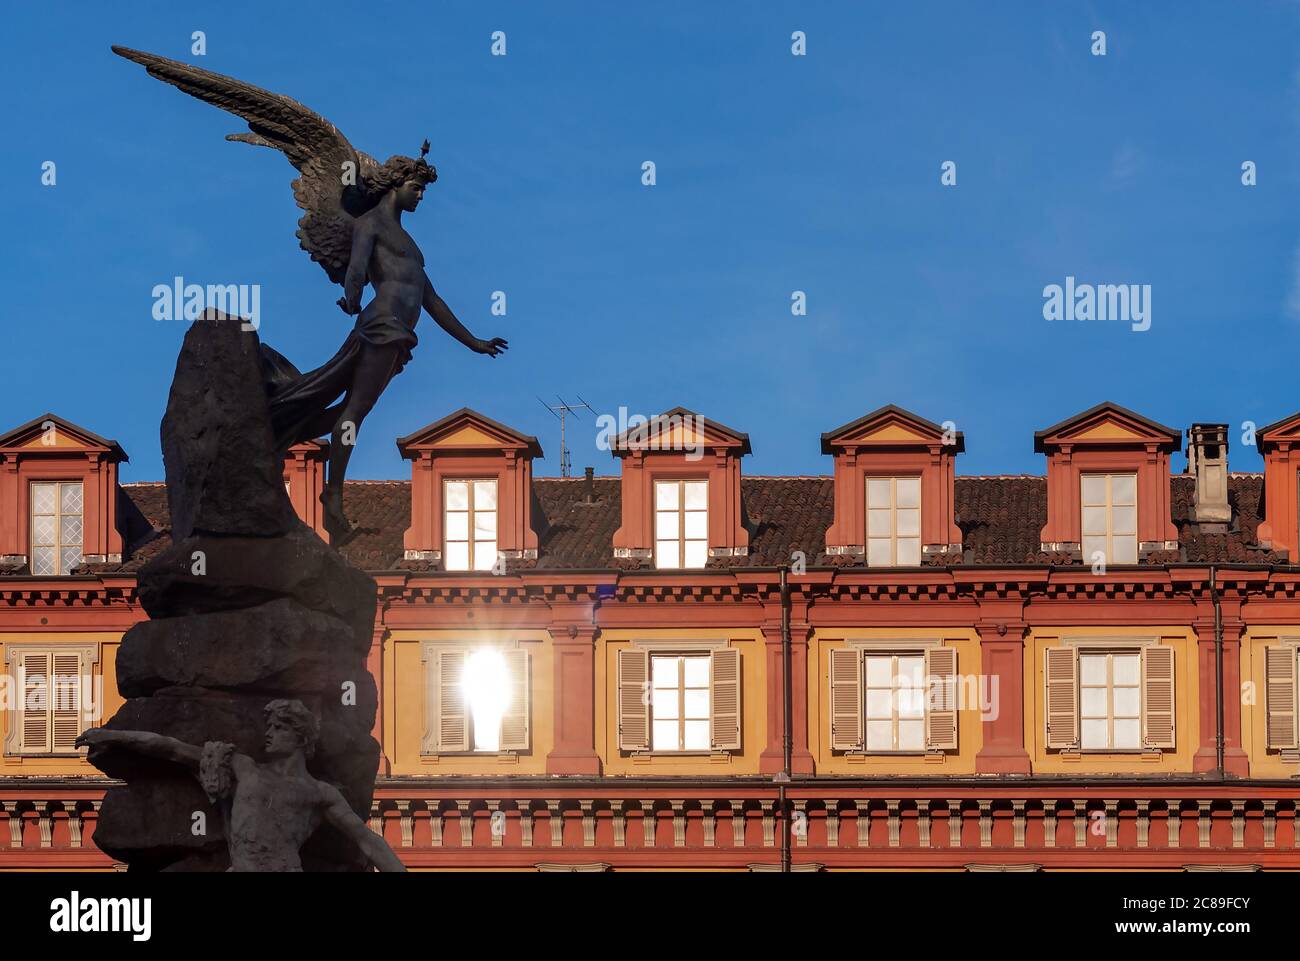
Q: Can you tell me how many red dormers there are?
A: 7